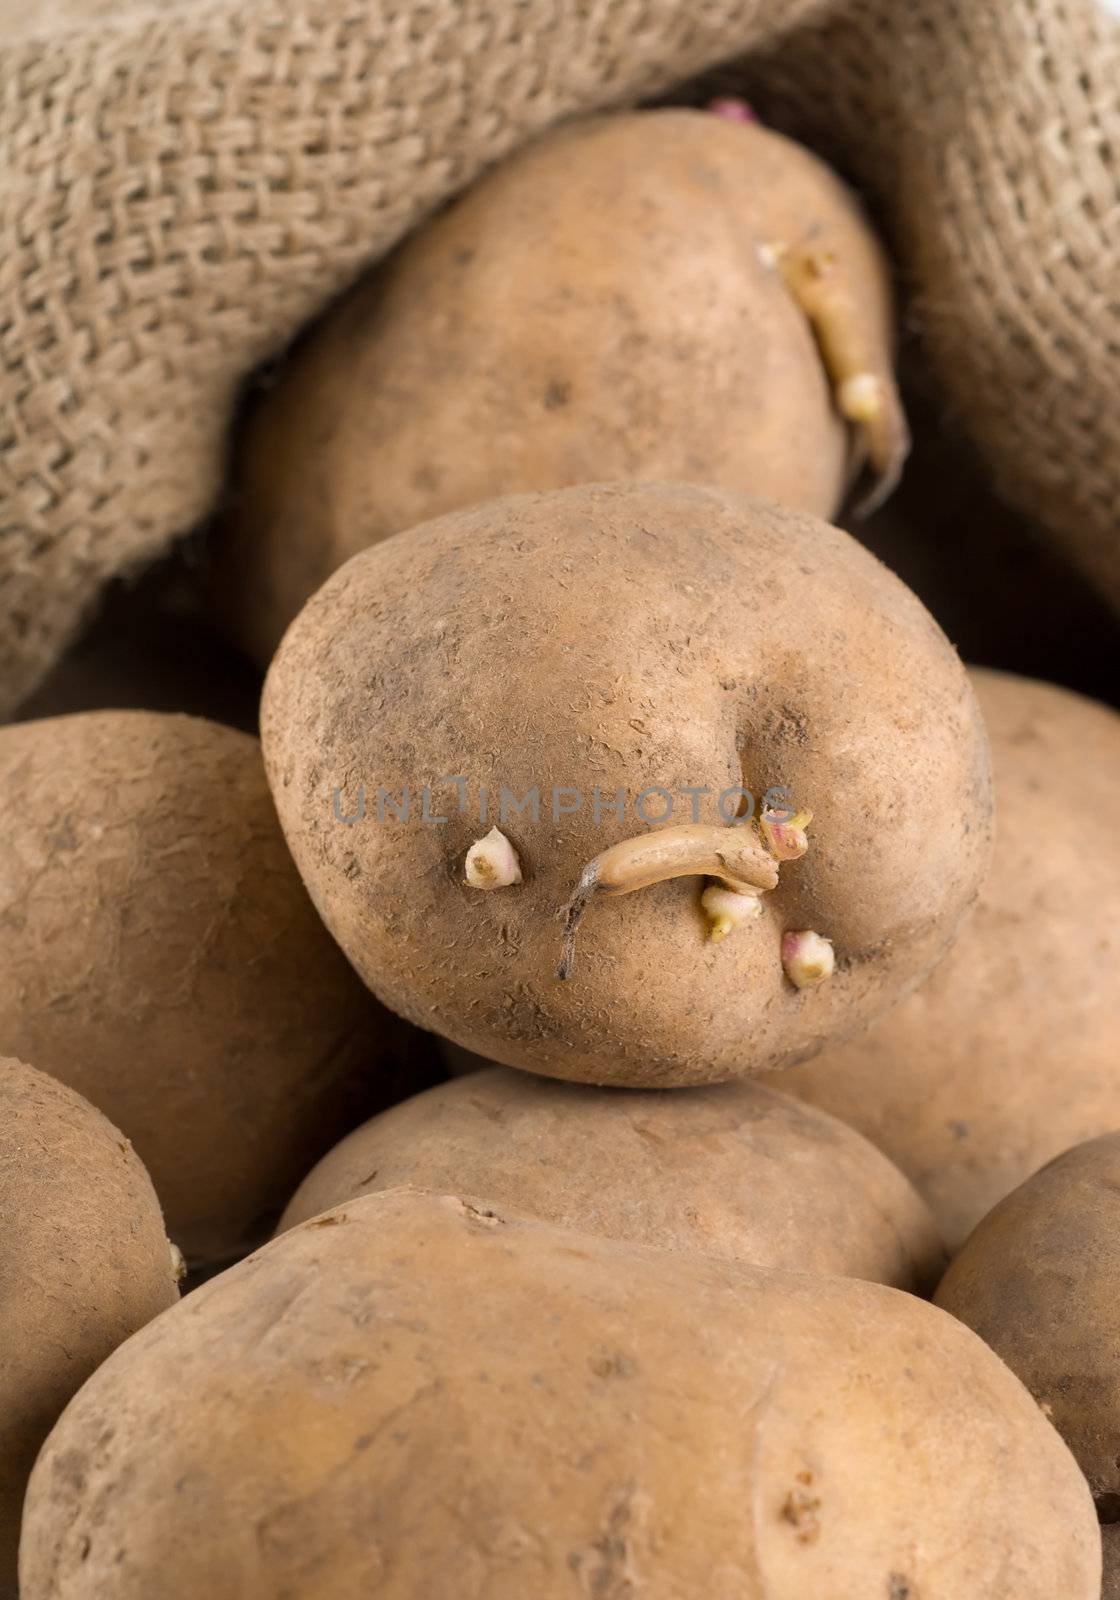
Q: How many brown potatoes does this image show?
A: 8